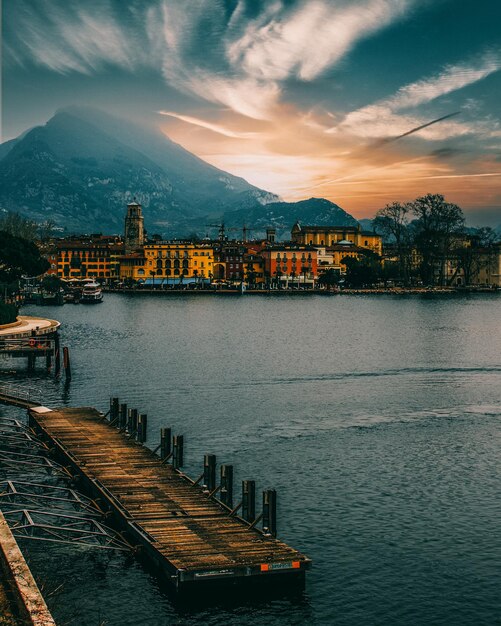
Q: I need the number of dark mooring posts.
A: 10